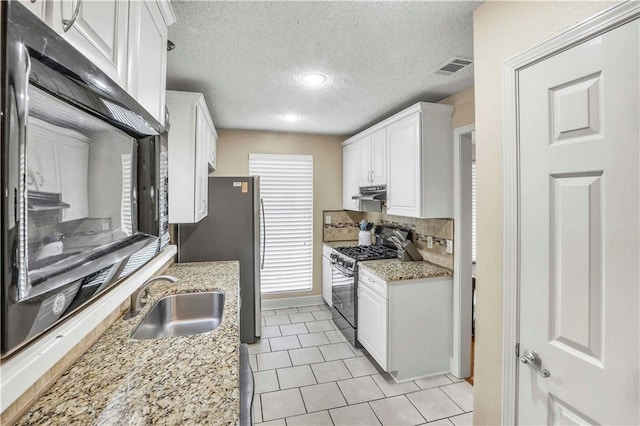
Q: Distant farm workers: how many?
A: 0